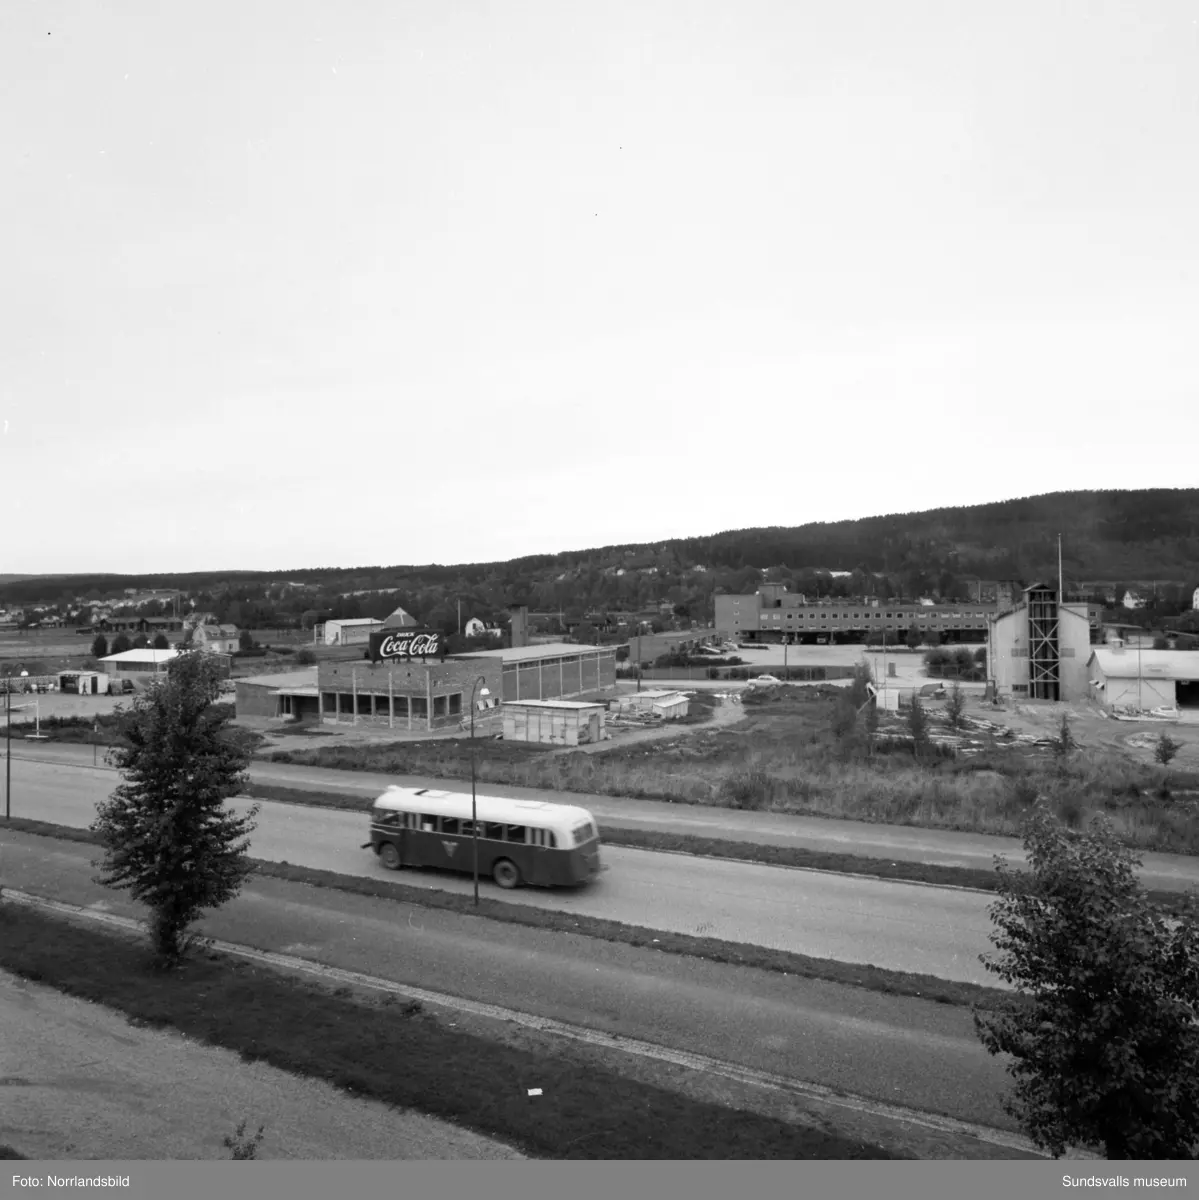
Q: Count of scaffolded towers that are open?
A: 1